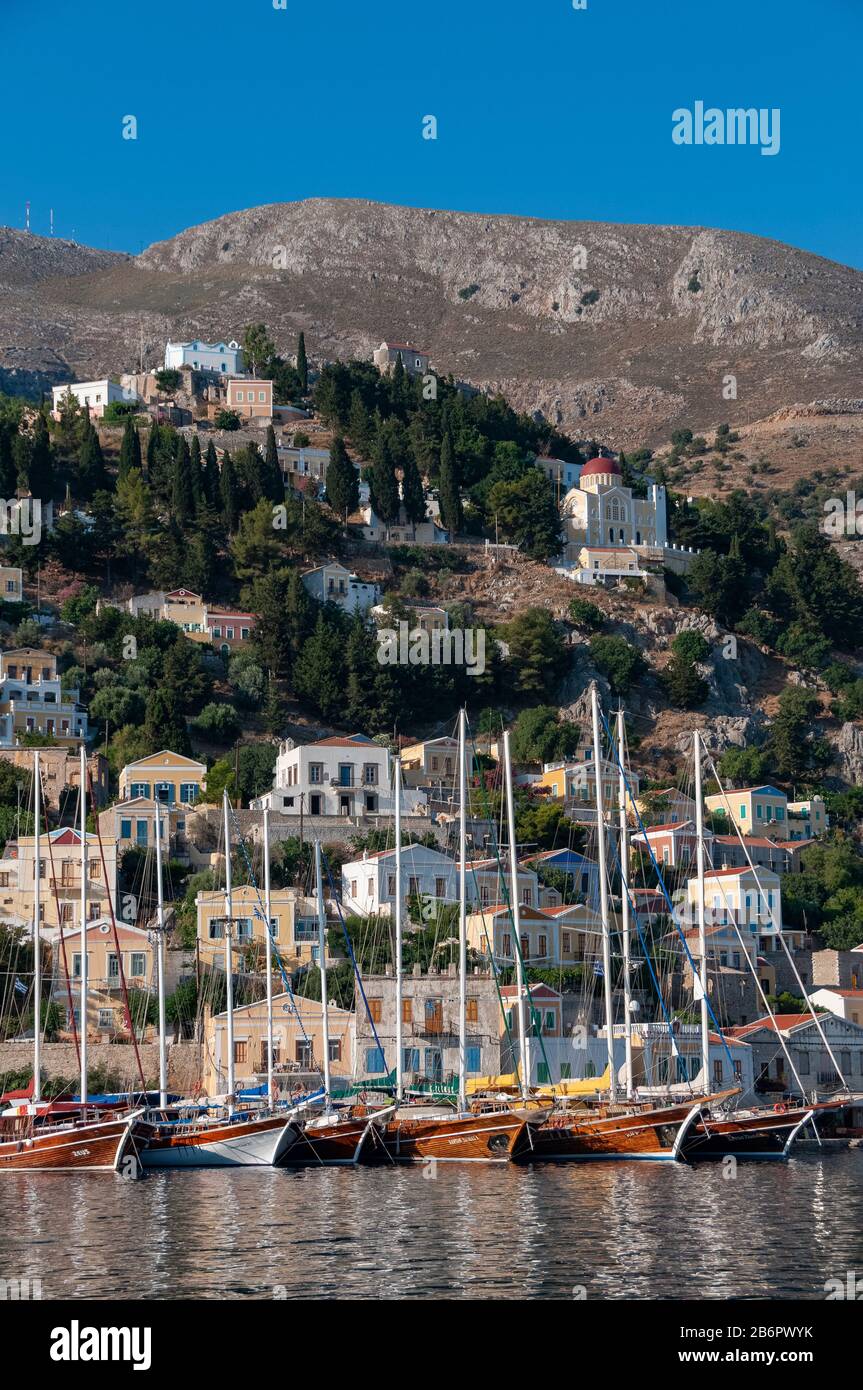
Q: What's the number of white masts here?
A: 12